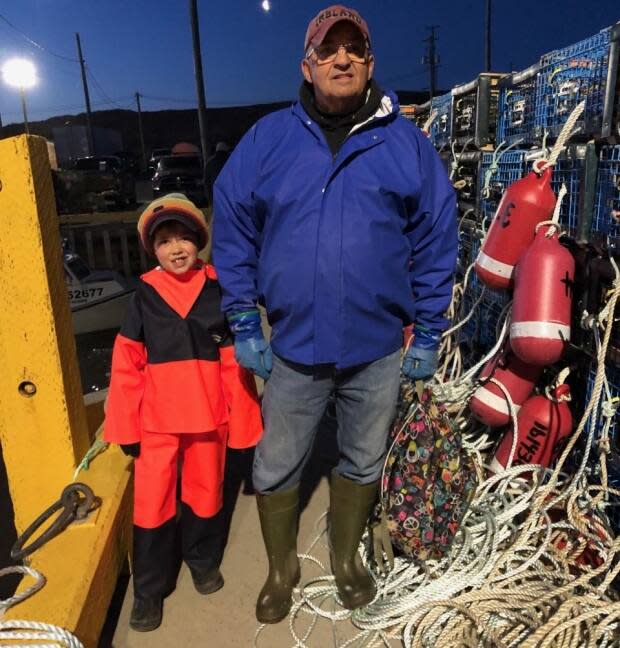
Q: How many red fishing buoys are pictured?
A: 4